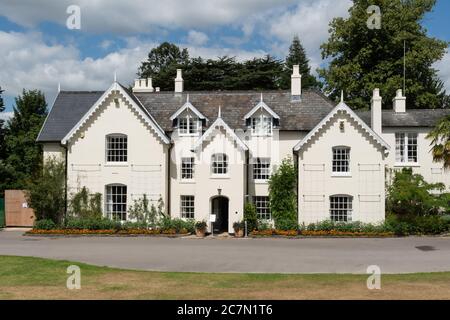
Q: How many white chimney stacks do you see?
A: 5